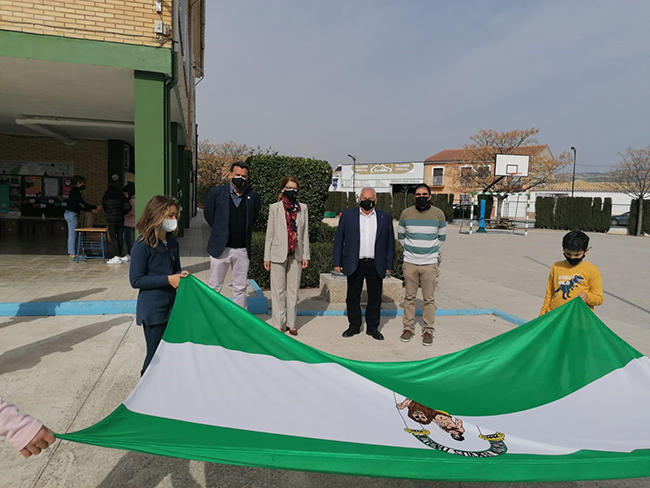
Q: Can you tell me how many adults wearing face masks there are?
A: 4